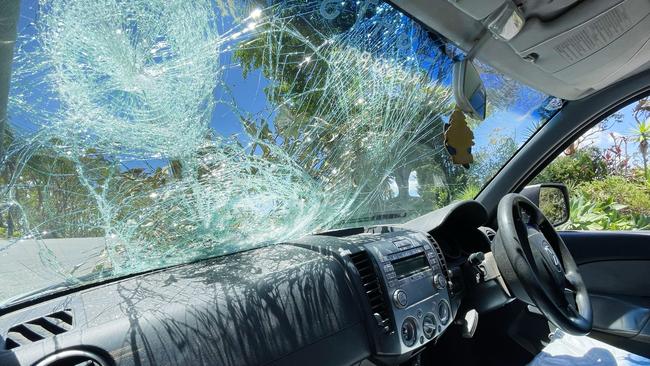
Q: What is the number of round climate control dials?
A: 3